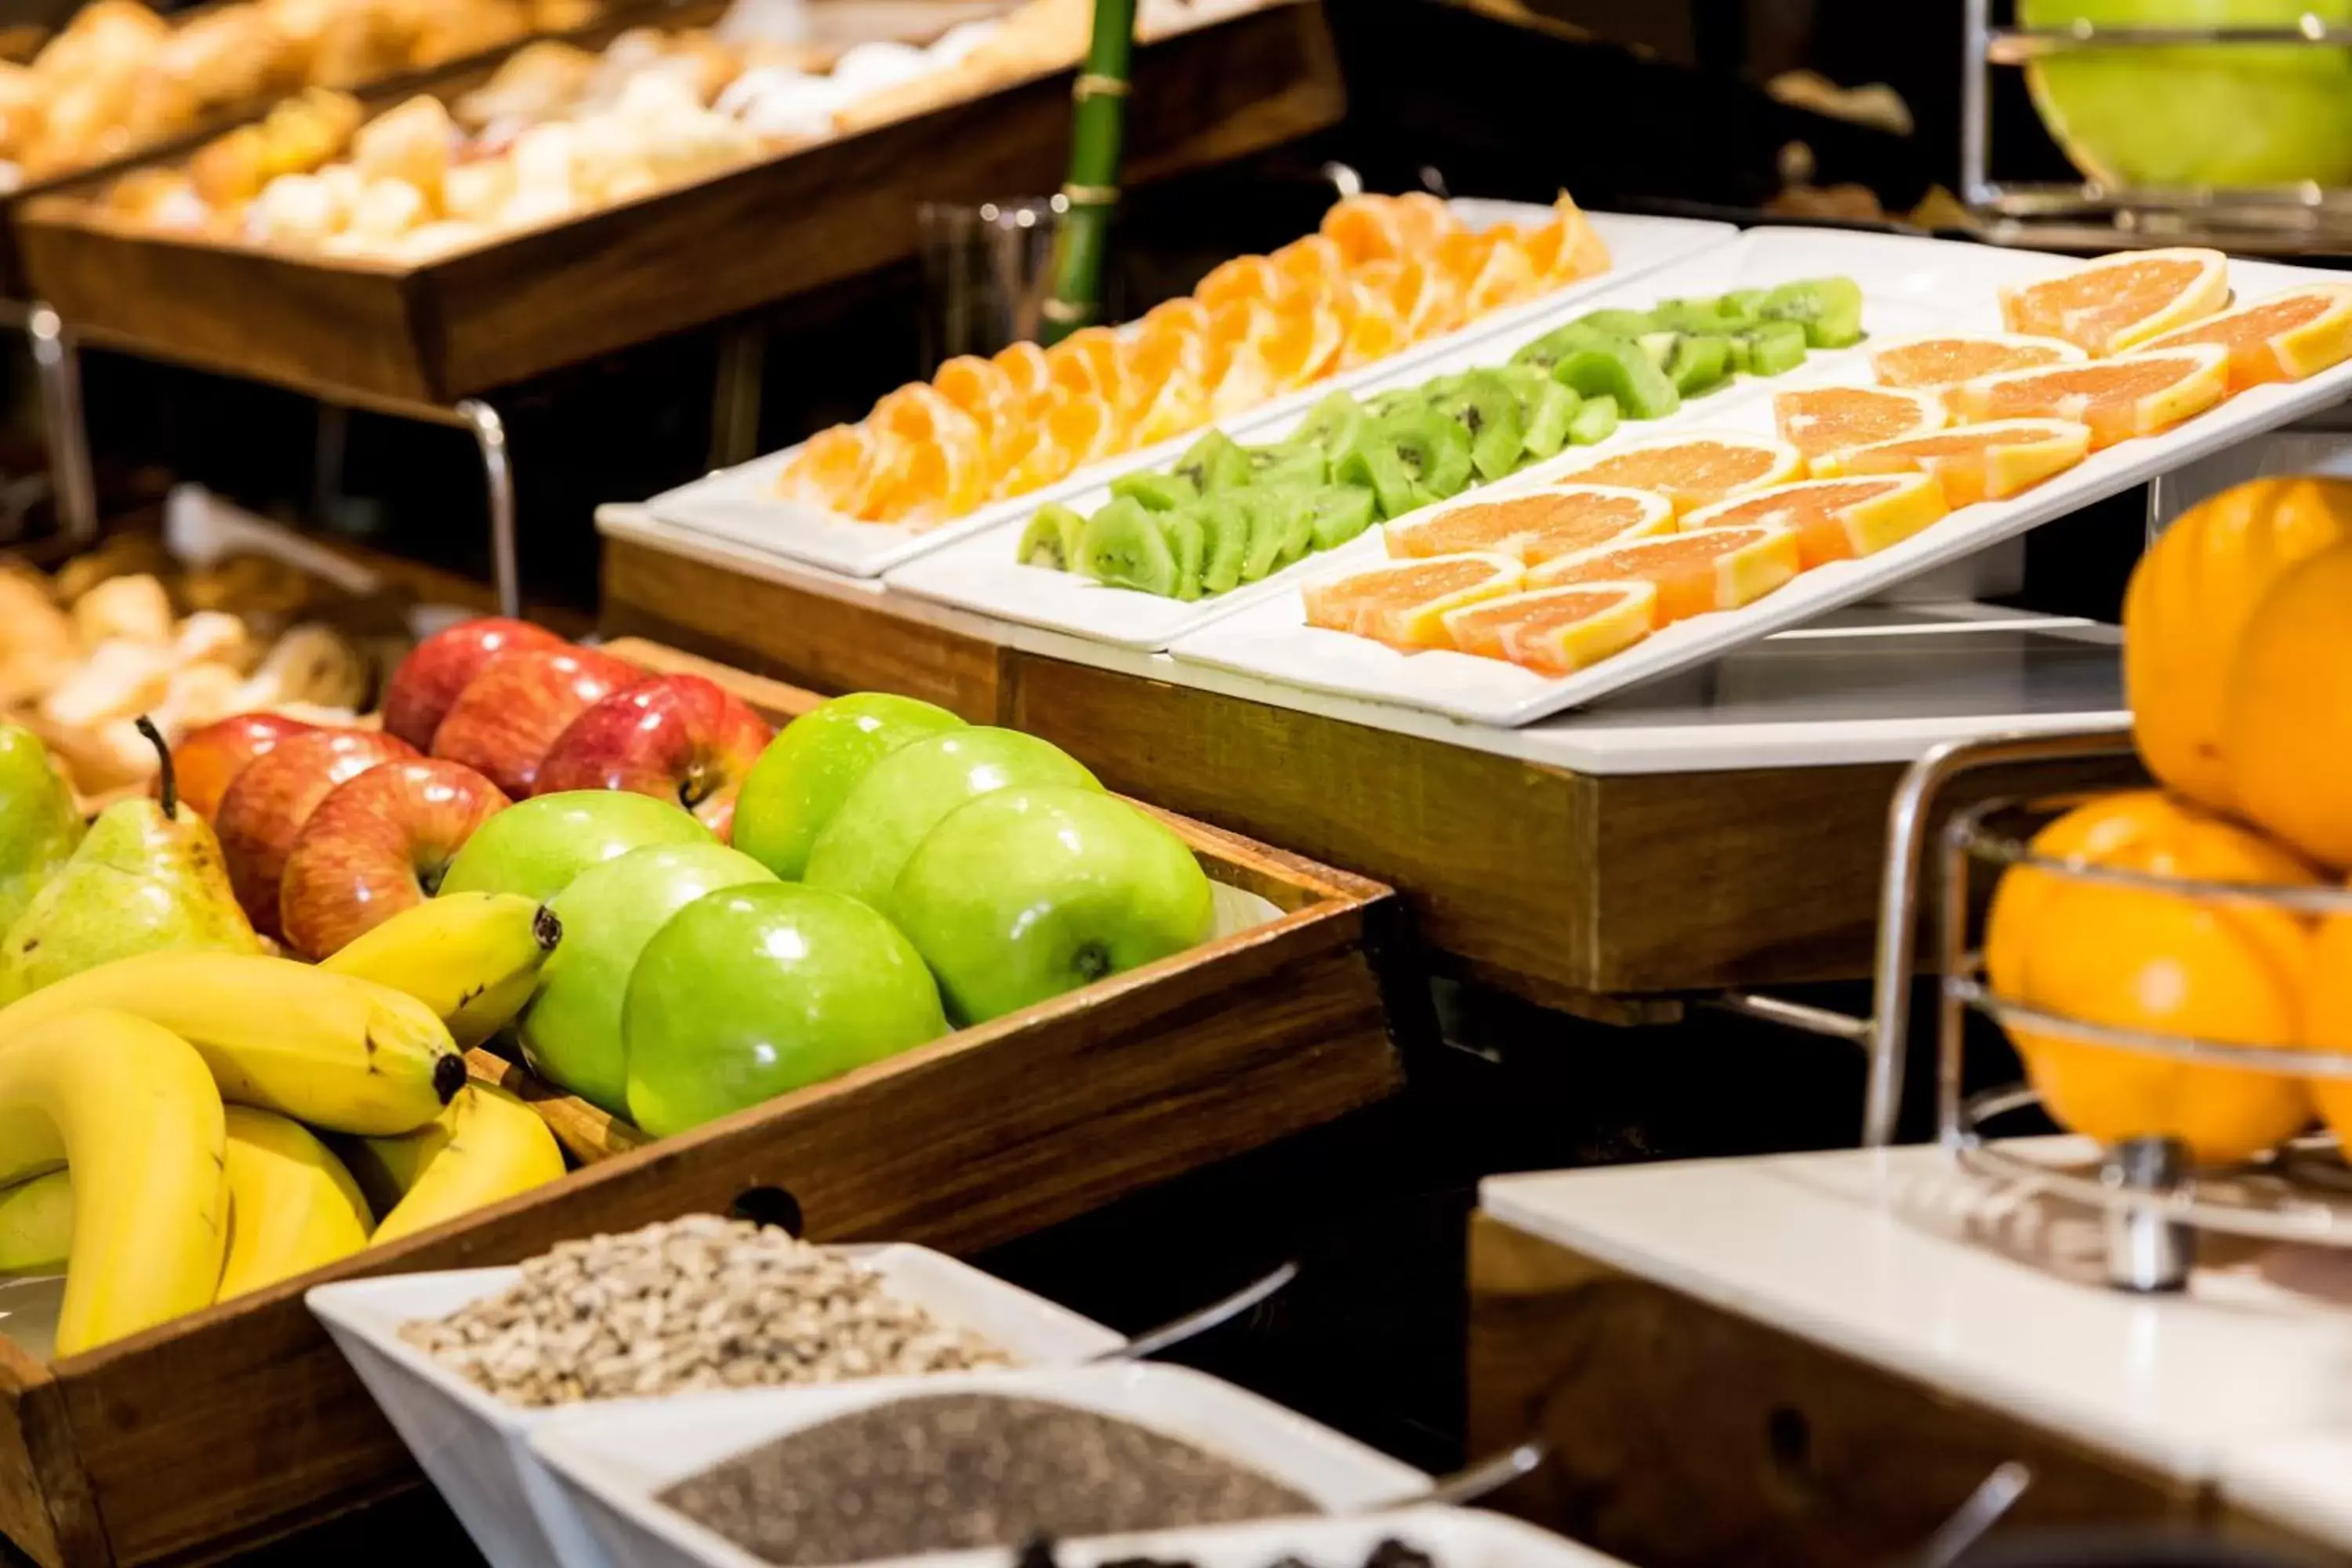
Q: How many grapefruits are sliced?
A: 12